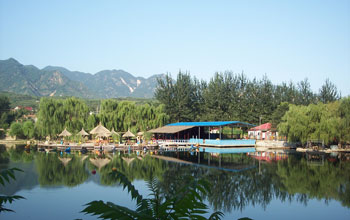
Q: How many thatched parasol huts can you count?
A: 5